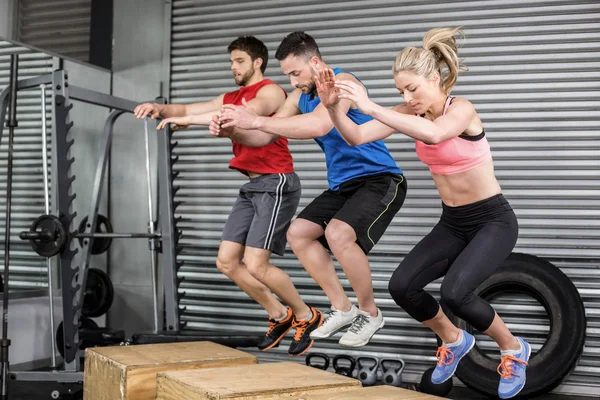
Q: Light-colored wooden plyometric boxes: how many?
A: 3